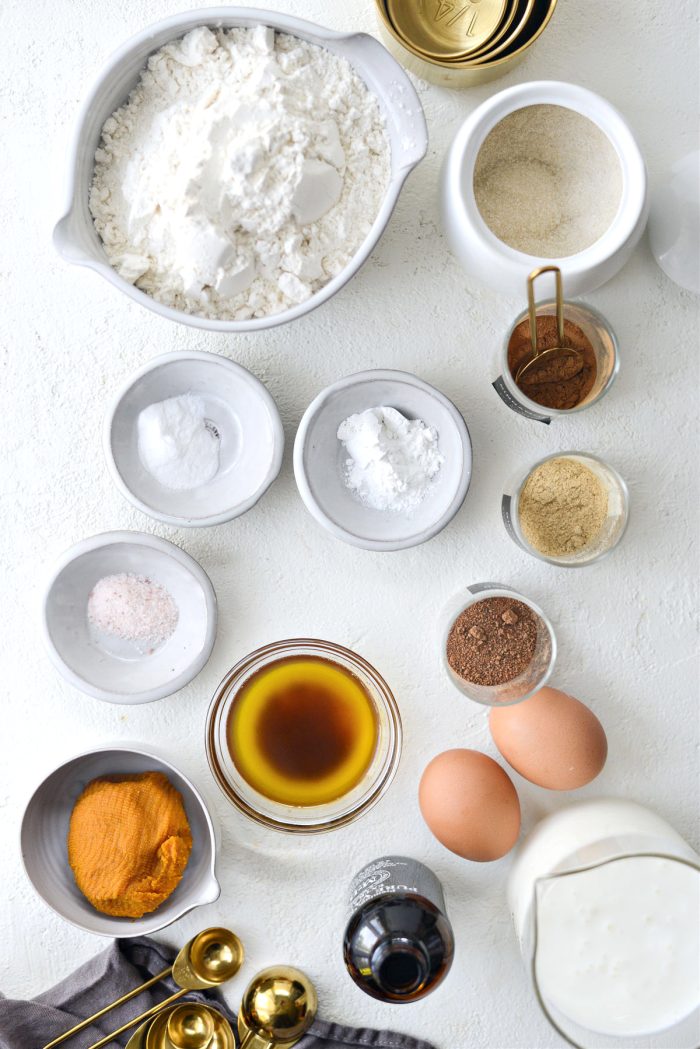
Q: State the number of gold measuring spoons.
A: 5